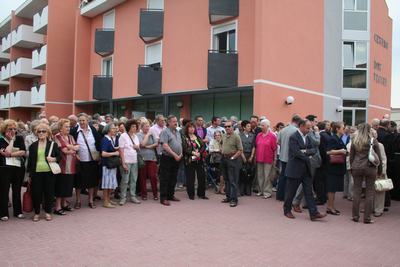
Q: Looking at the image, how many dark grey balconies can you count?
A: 6